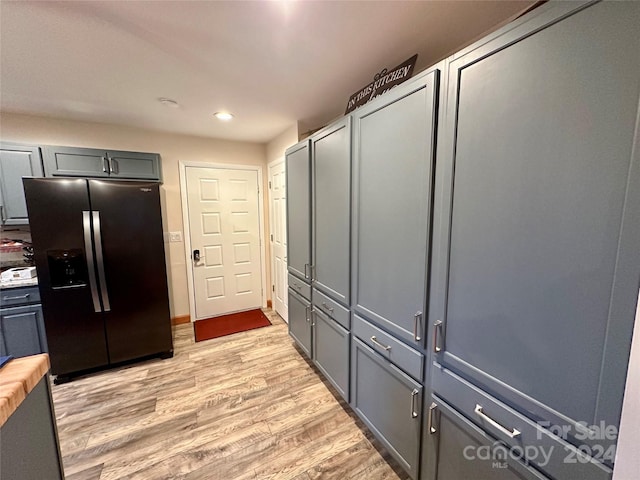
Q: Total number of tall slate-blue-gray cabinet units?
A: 4